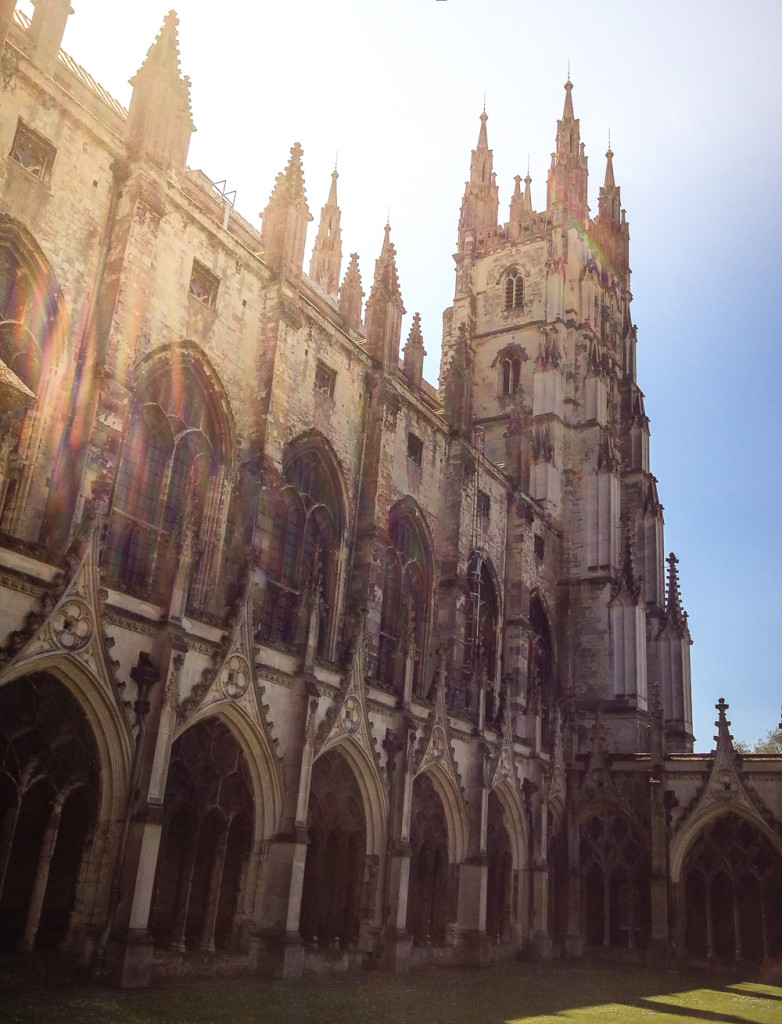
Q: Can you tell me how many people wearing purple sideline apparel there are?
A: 0